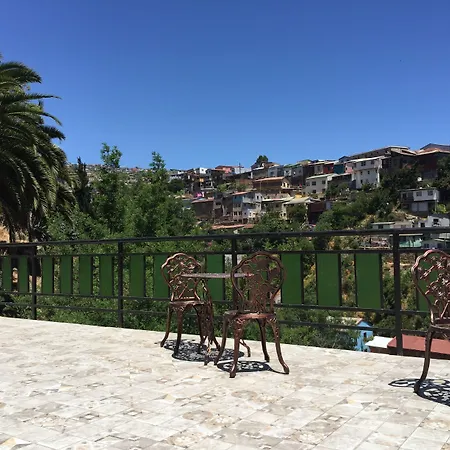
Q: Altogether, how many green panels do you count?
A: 15